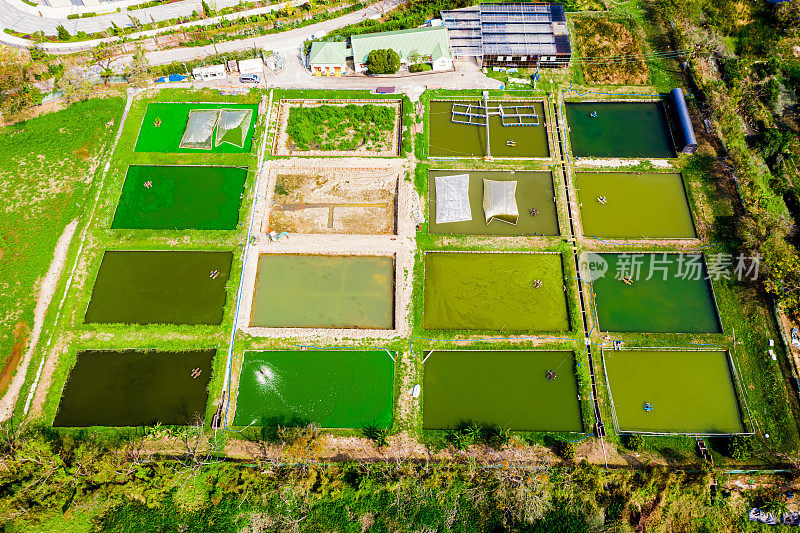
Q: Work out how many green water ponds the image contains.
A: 14